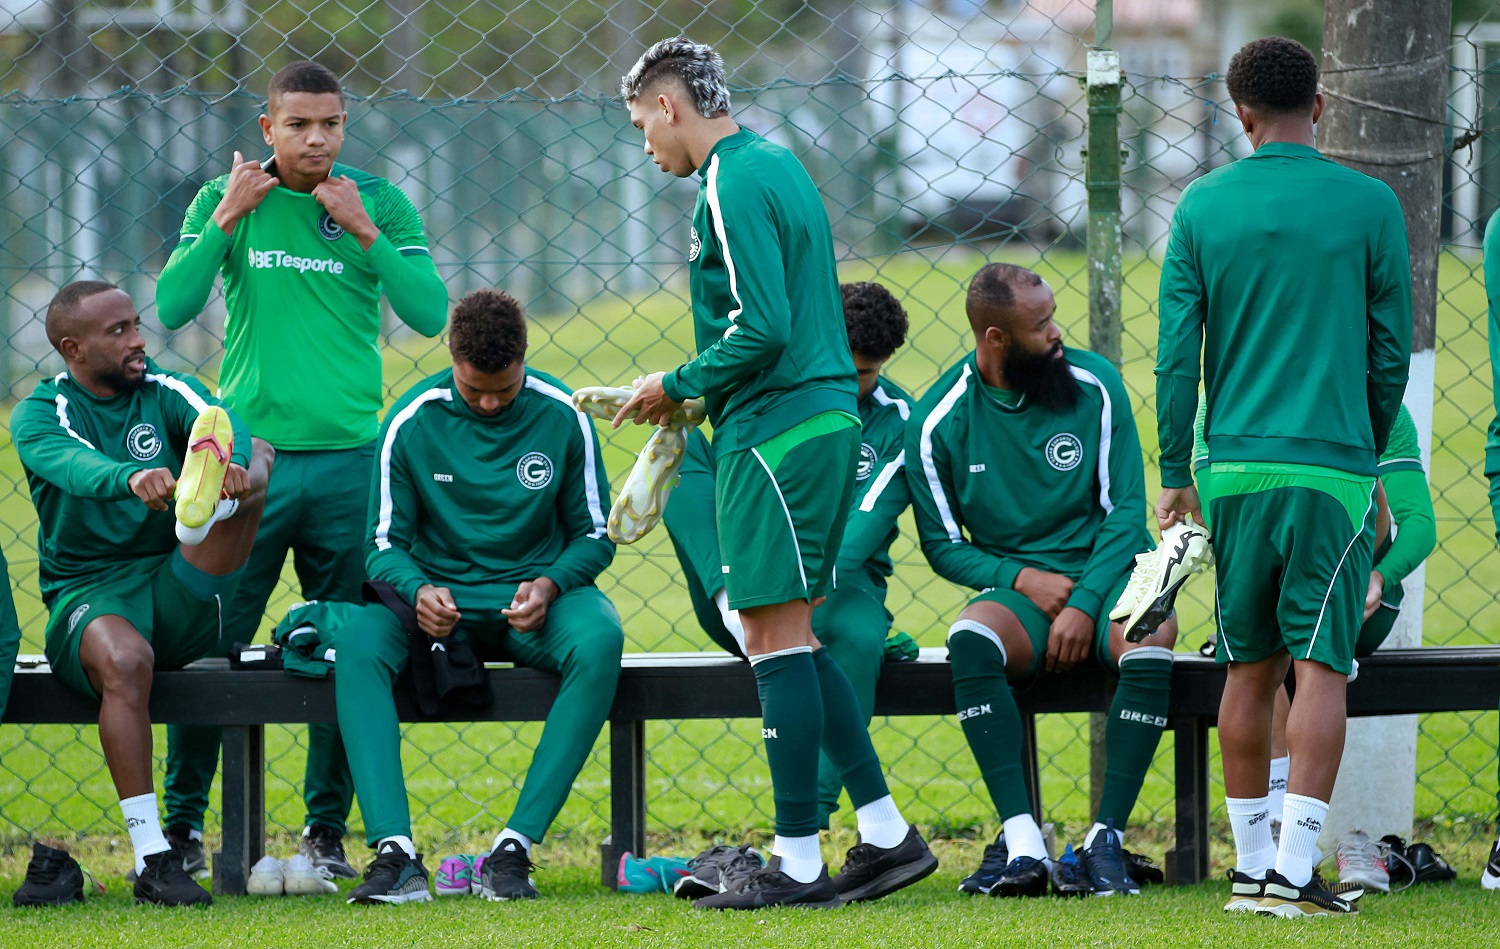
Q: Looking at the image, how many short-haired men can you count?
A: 7